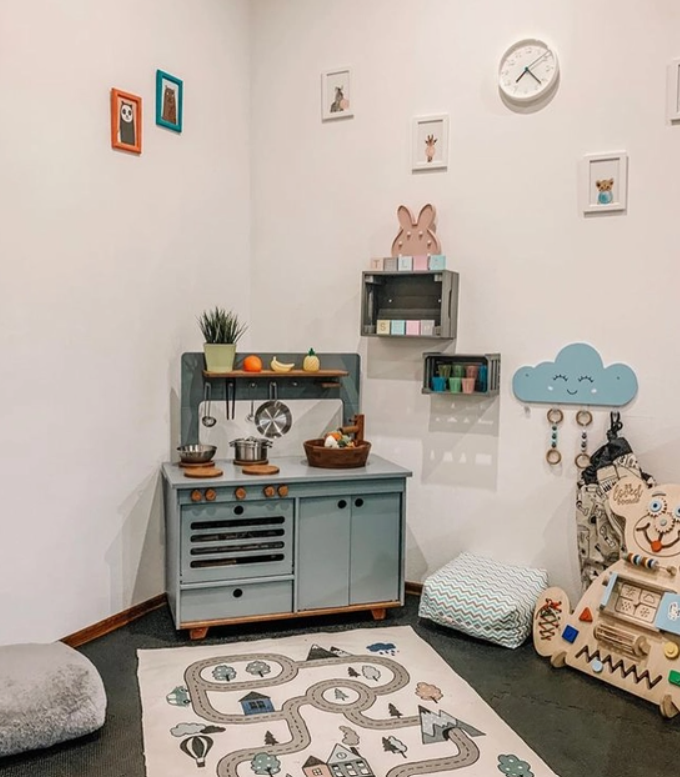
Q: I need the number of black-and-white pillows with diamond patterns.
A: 0